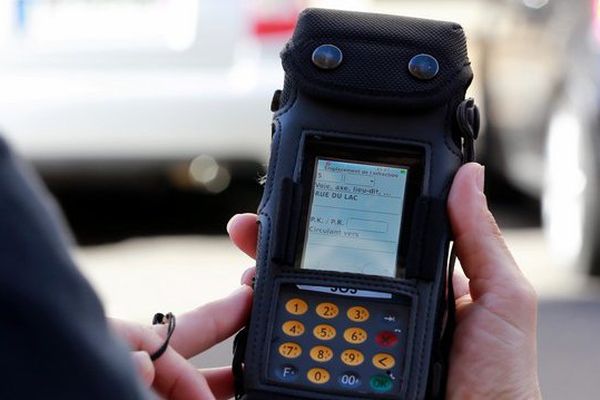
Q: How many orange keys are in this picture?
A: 11